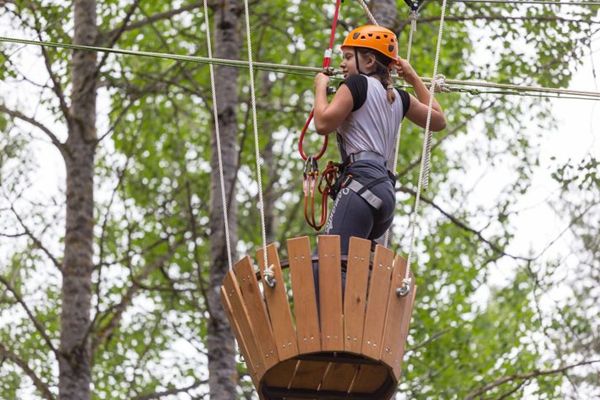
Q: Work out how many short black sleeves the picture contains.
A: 2